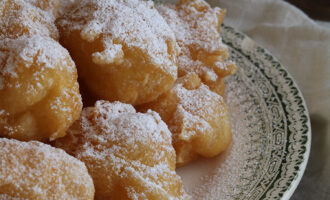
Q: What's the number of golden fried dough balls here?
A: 7